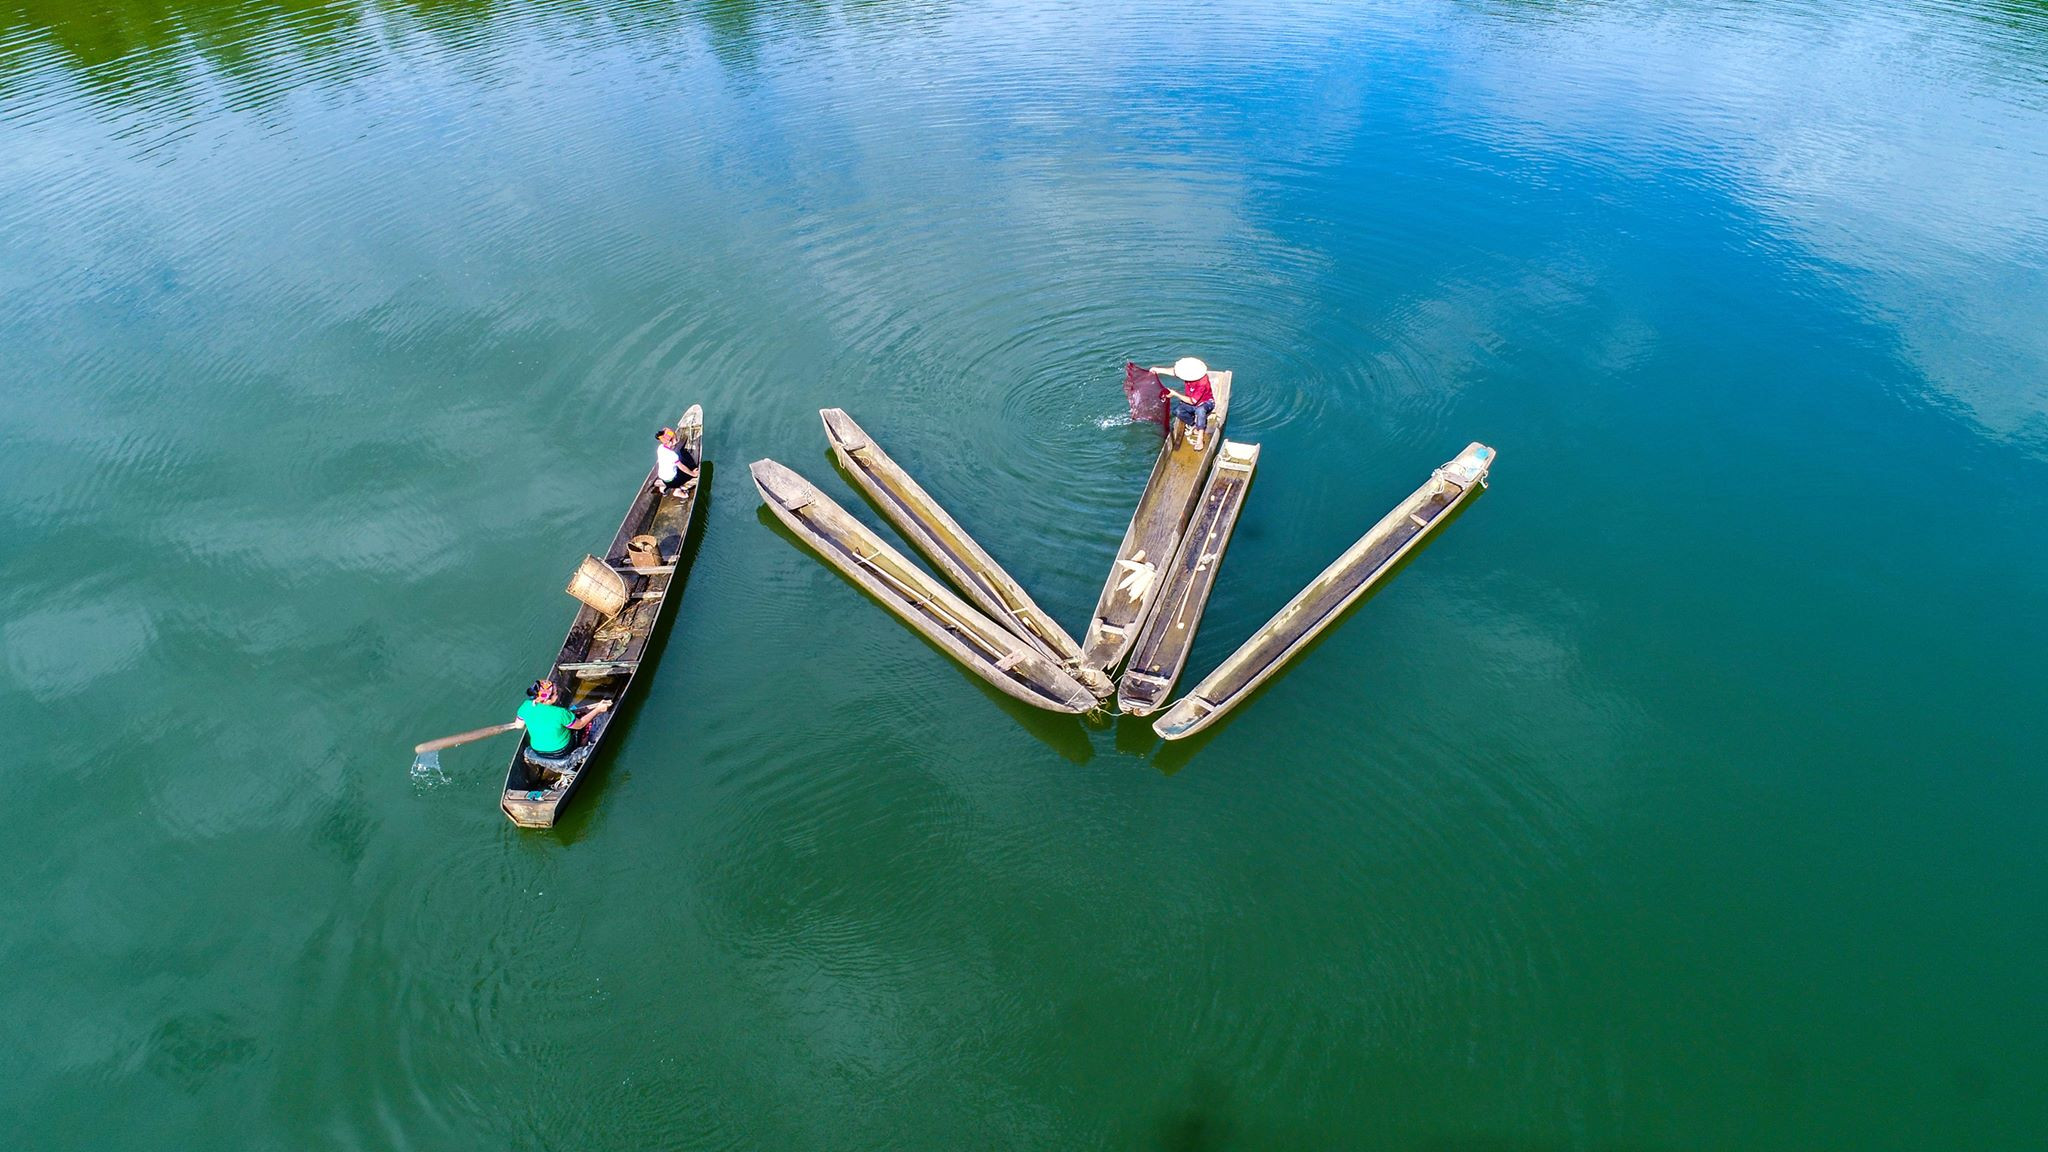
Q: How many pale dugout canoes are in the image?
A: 5